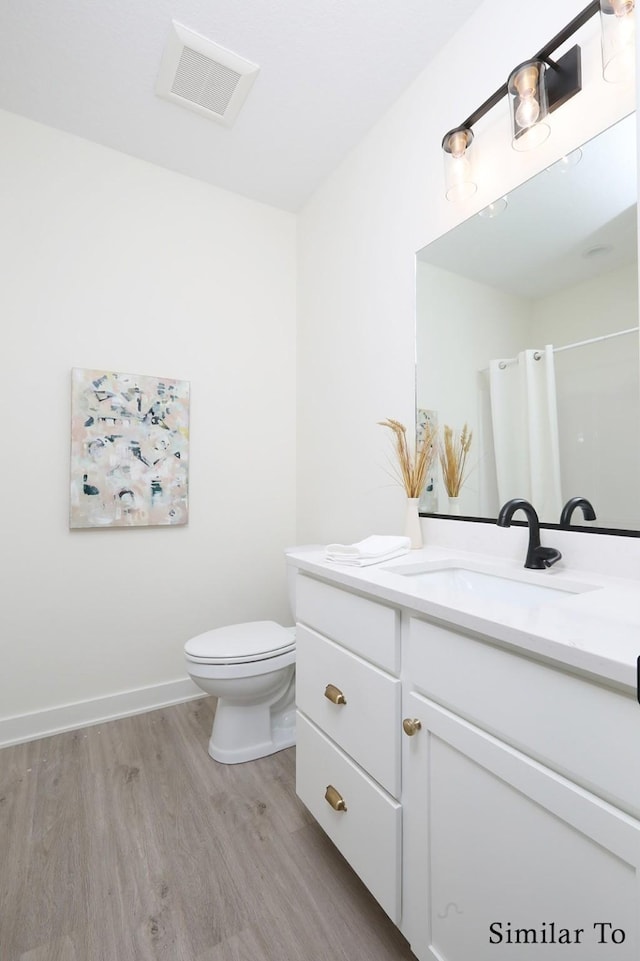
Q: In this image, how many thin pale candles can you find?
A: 0